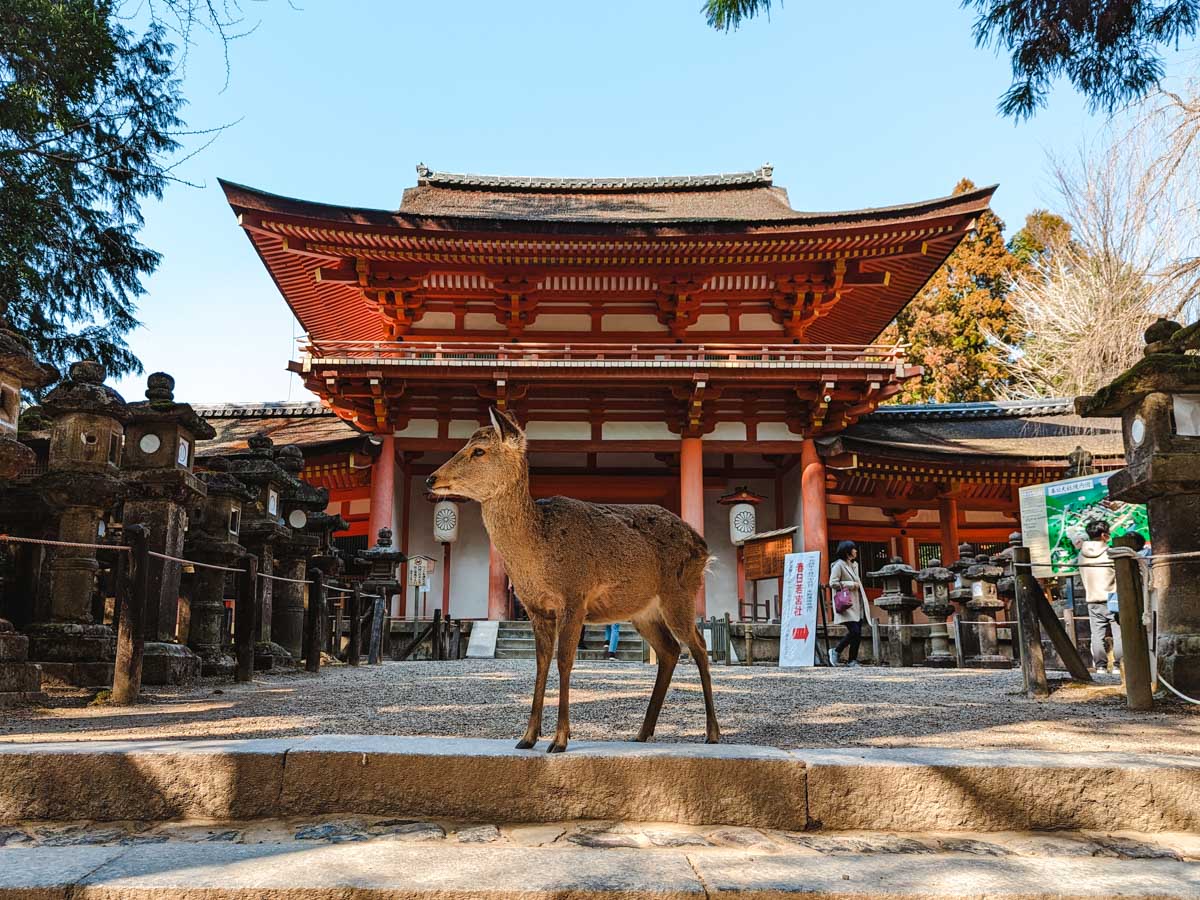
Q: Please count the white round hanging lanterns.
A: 2